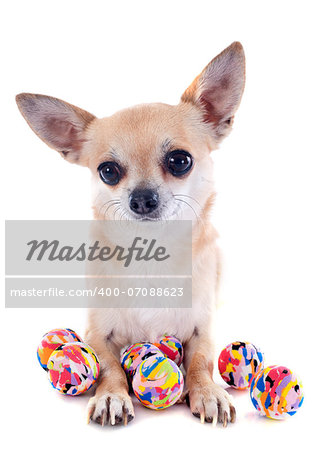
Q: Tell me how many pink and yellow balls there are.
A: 7